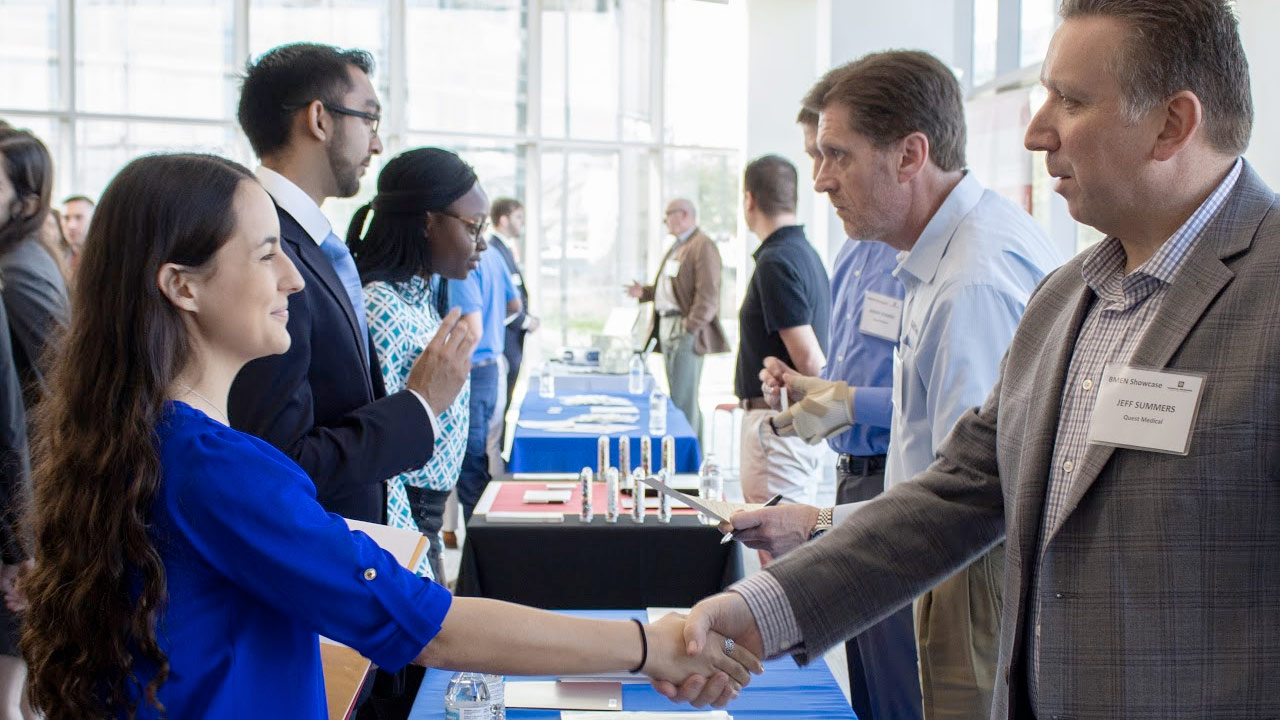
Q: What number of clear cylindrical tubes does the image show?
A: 8